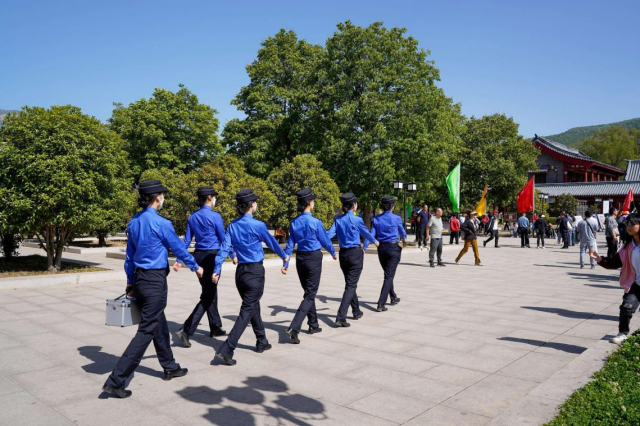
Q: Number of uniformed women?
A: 6